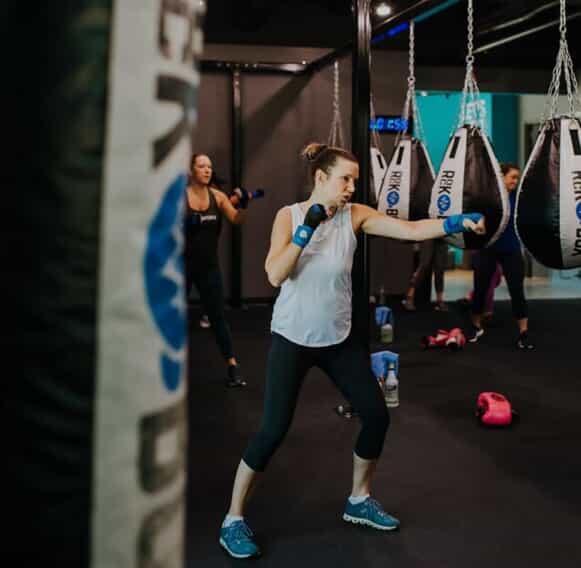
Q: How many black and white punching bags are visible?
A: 5